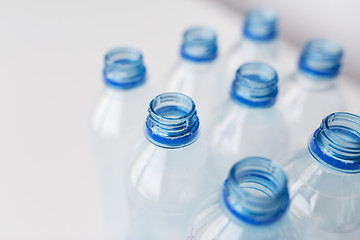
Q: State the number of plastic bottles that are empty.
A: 8